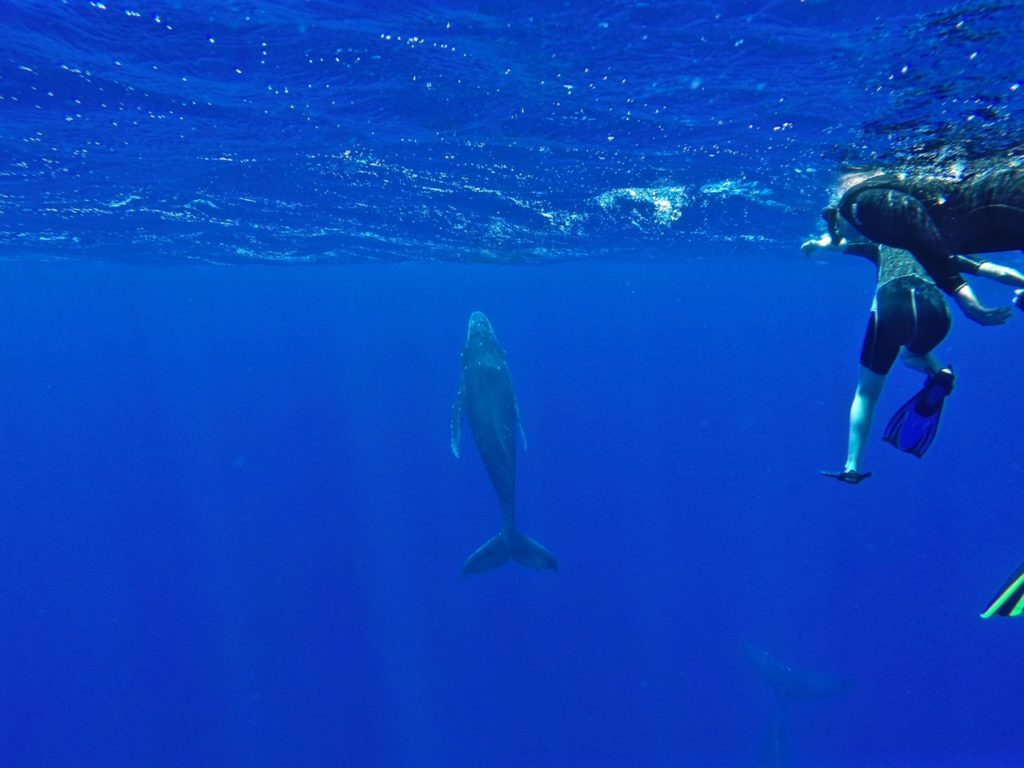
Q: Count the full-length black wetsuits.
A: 1